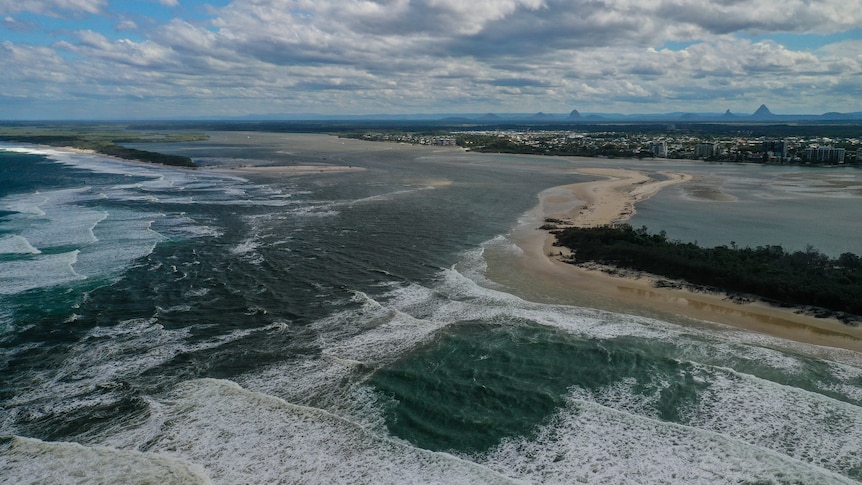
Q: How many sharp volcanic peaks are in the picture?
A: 3